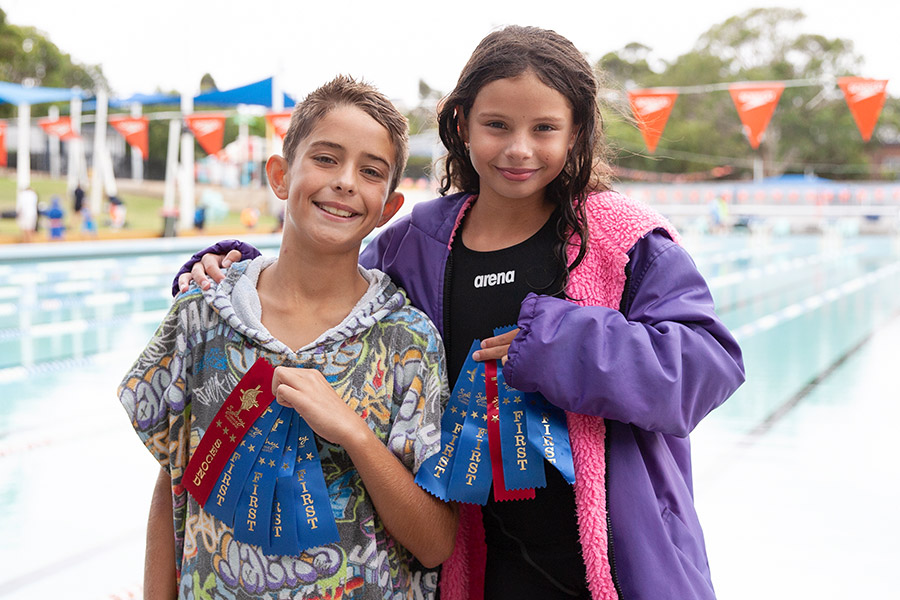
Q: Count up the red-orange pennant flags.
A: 8